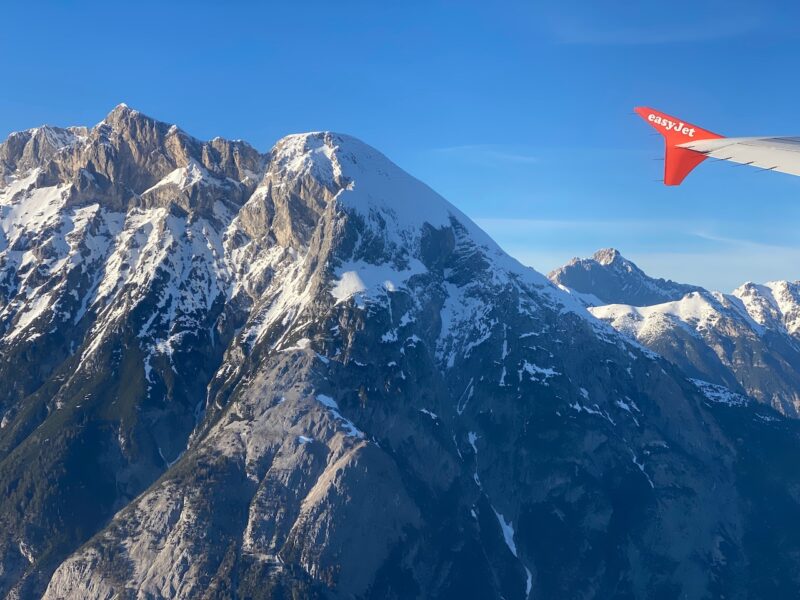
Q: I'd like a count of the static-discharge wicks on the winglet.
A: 4